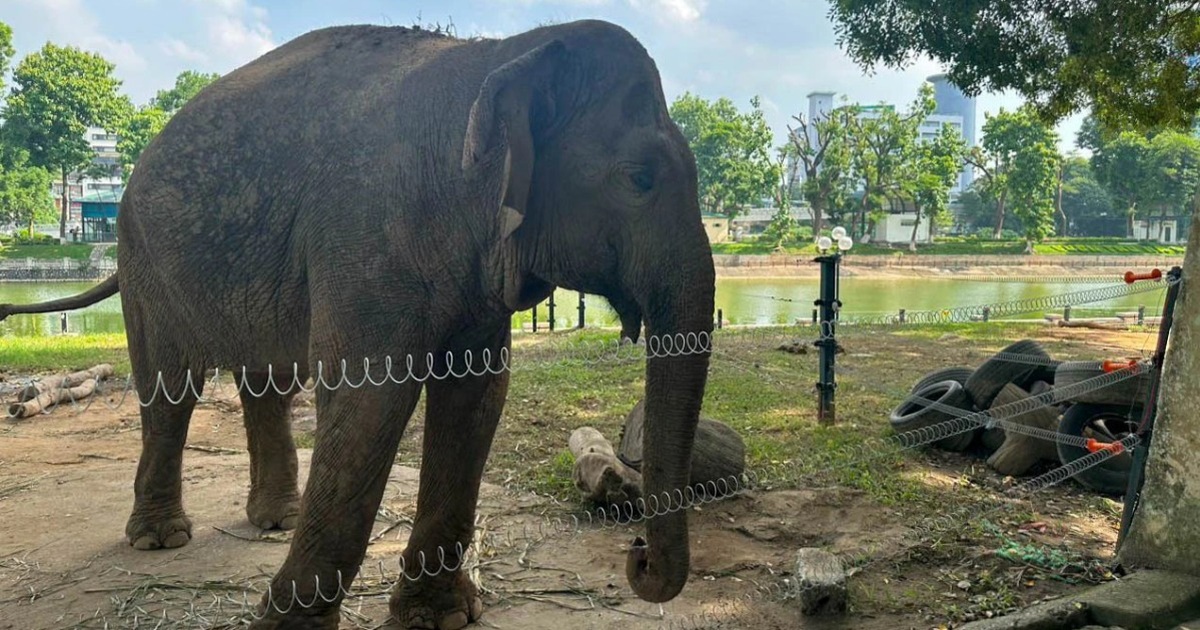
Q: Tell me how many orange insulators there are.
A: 3